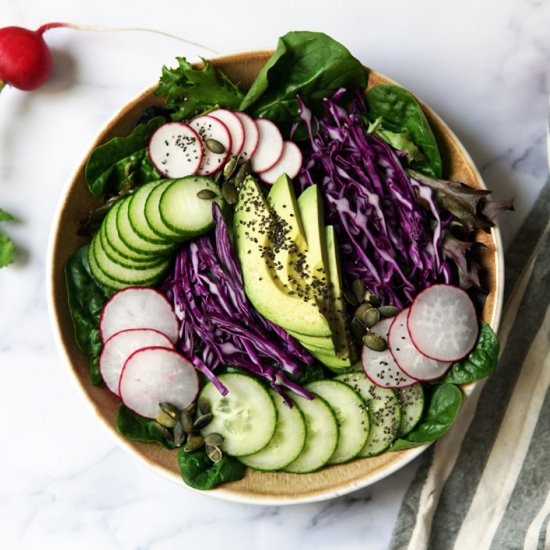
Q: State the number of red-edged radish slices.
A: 12